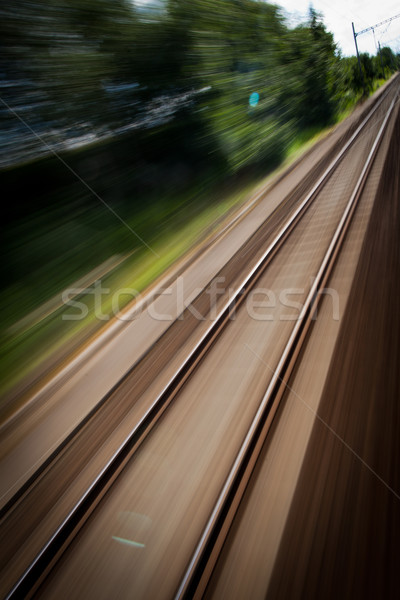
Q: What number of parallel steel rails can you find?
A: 2